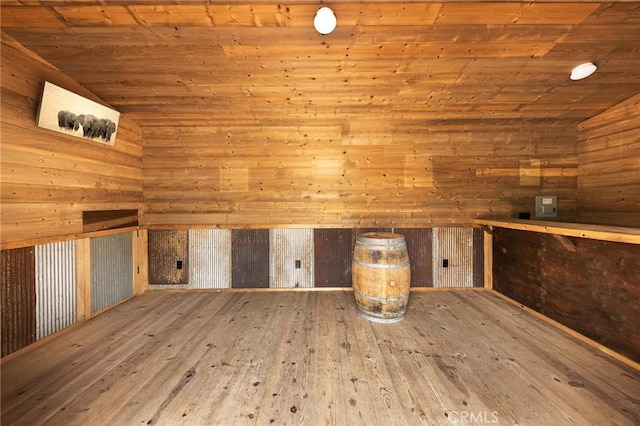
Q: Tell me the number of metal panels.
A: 12